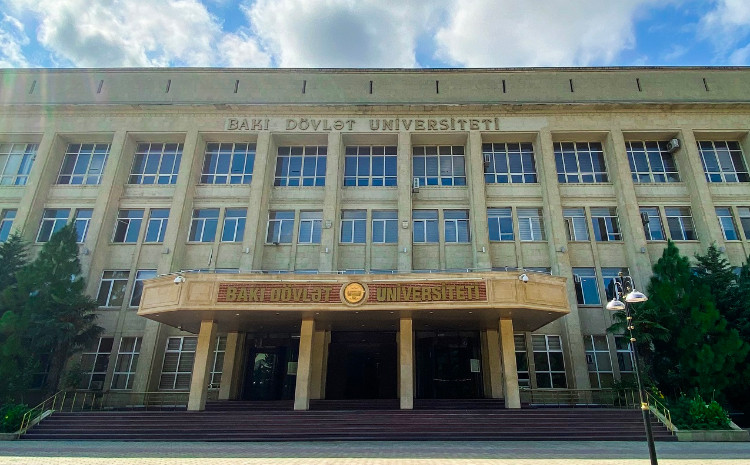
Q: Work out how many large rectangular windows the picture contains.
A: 11